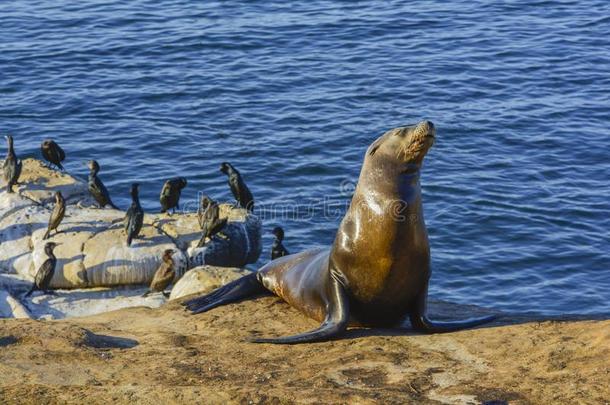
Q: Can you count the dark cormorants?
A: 11